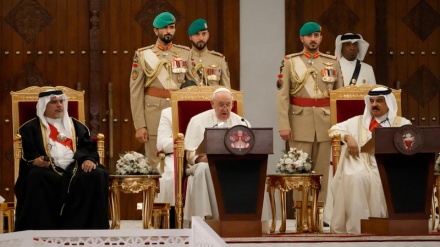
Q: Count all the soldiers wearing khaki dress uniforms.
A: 3